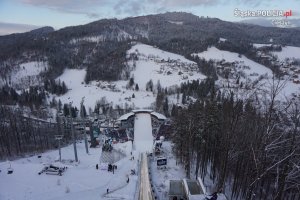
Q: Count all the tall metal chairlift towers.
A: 3